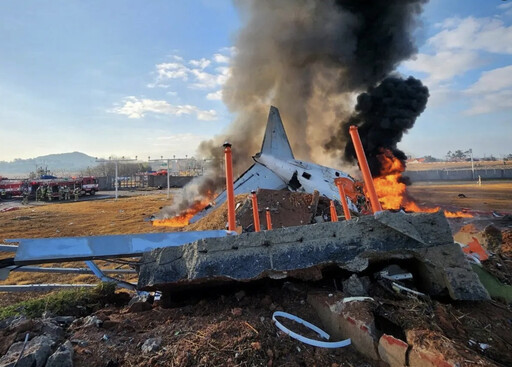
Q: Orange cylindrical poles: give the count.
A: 6